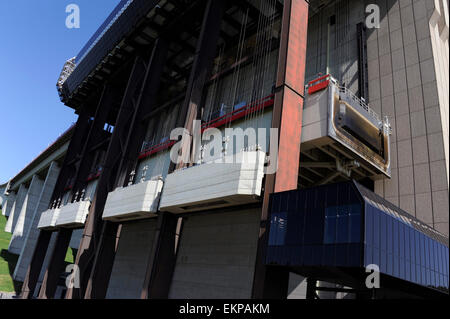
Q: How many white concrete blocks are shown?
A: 4